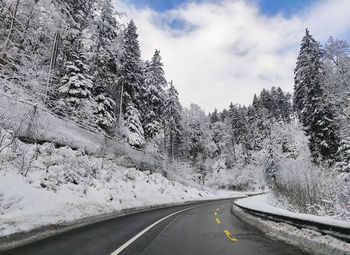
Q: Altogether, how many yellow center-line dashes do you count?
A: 5